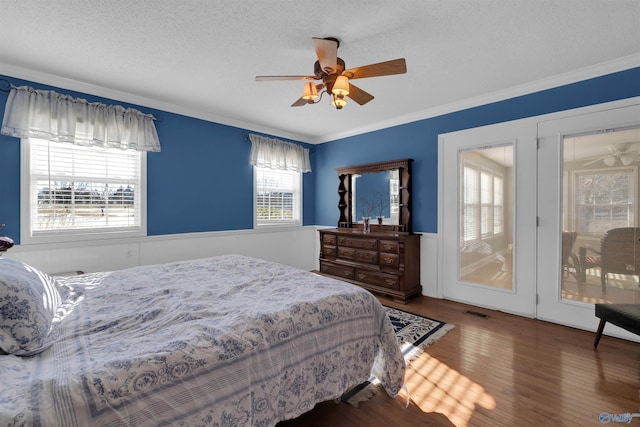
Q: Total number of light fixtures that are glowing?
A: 3